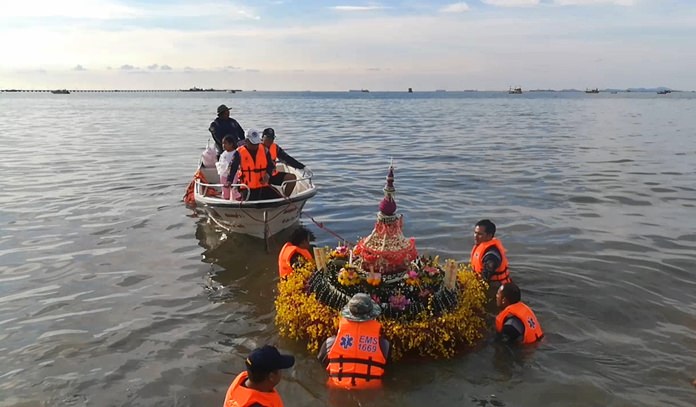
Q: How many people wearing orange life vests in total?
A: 7